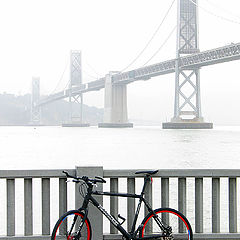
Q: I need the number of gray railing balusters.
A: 12